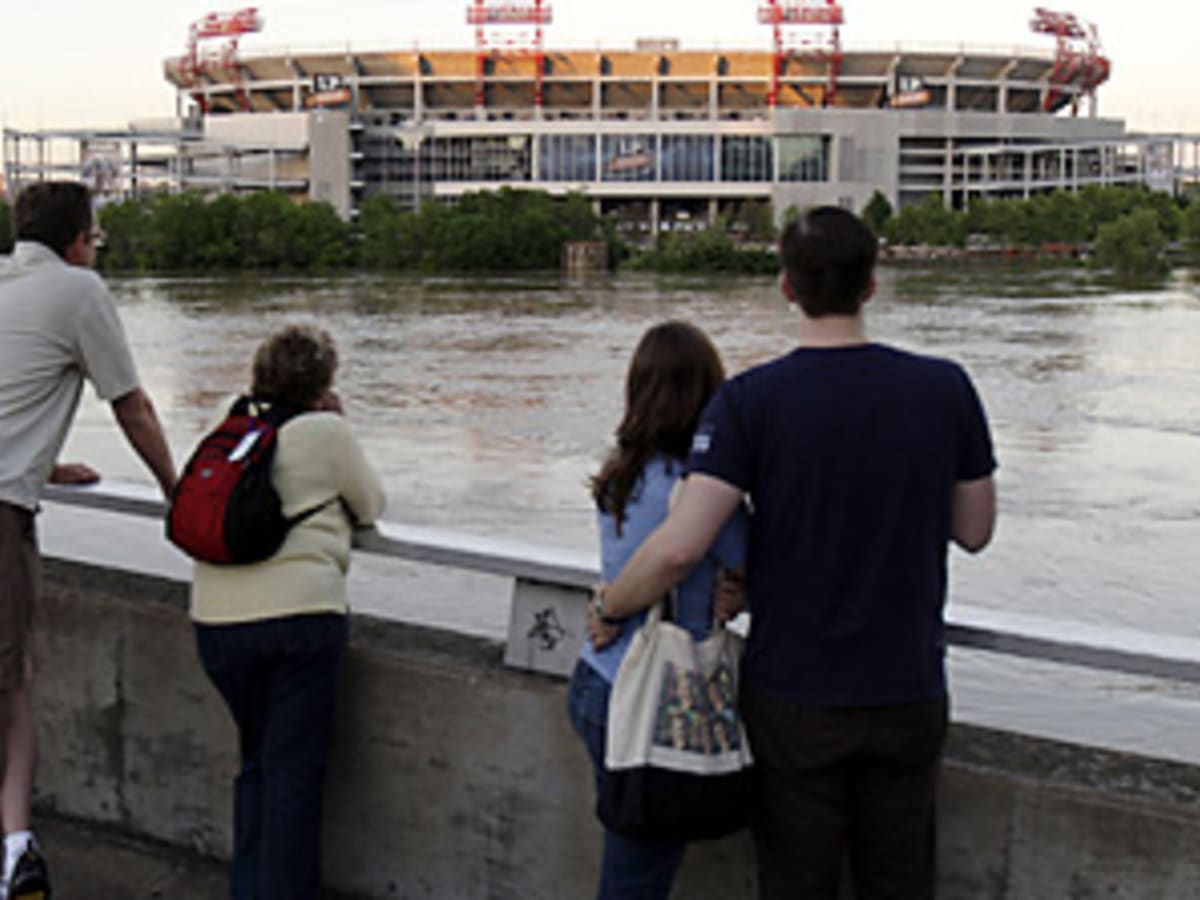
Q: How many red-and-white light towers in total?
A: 4